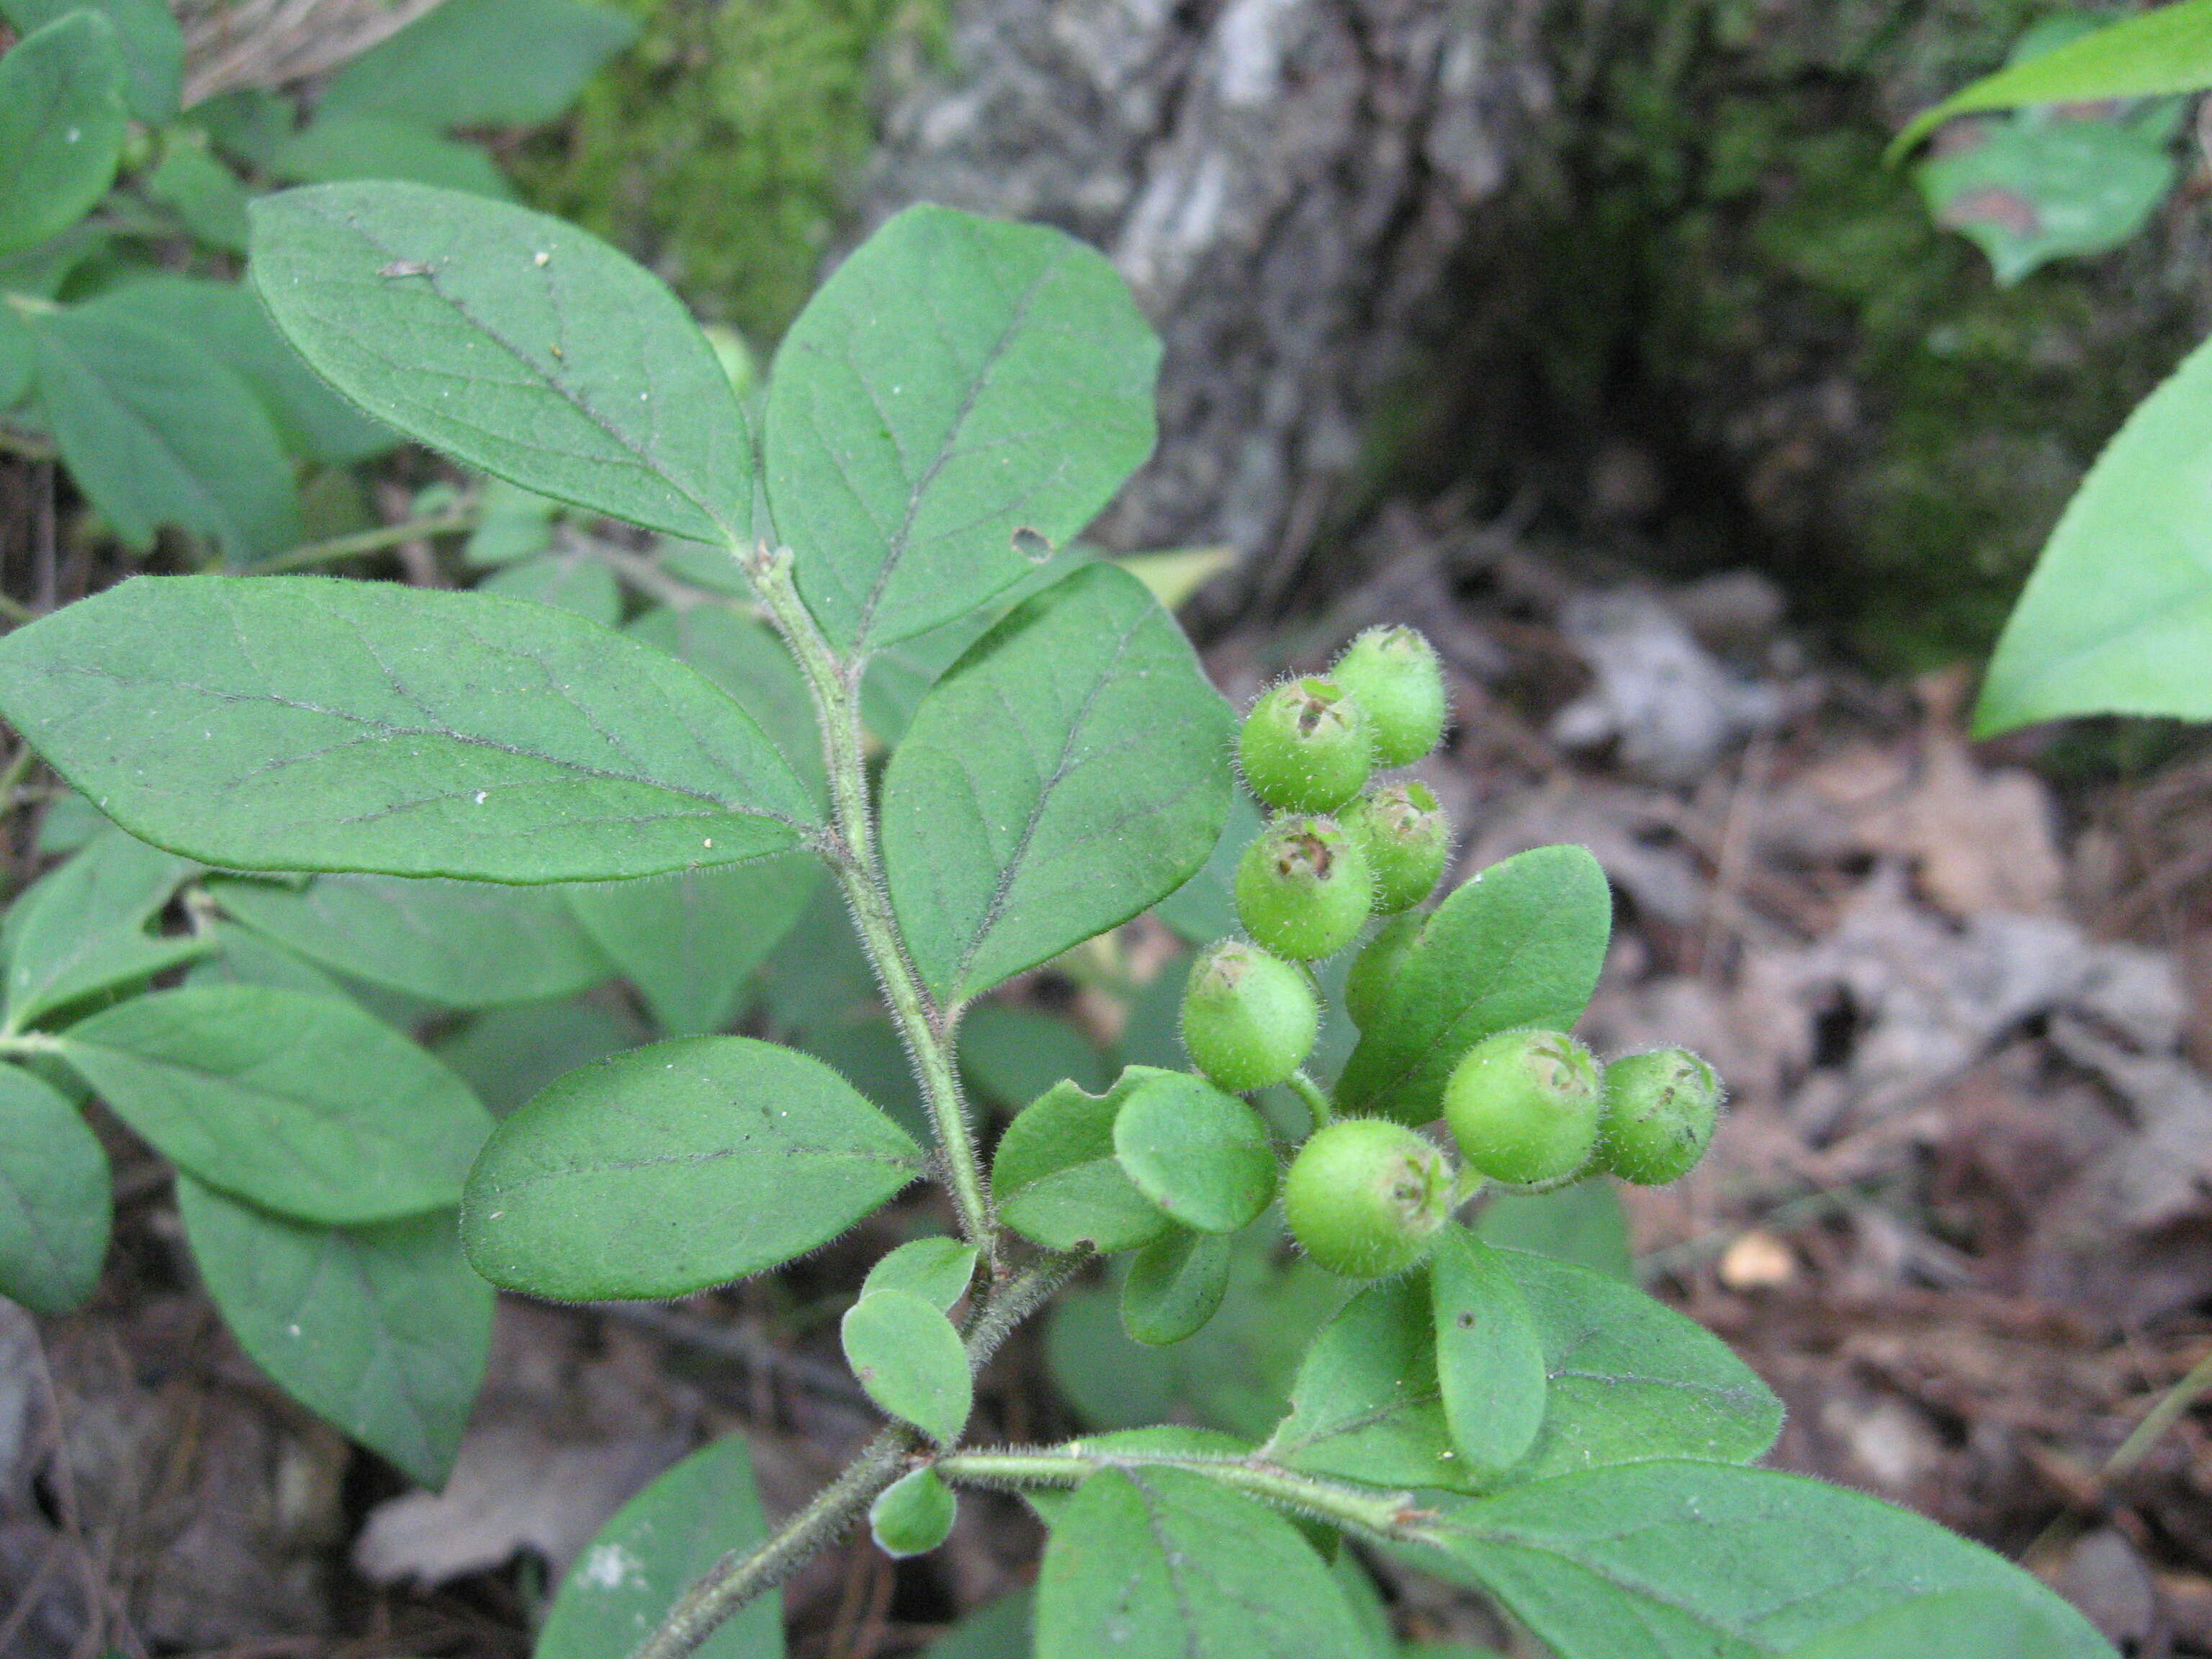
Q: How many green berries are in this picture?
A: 8